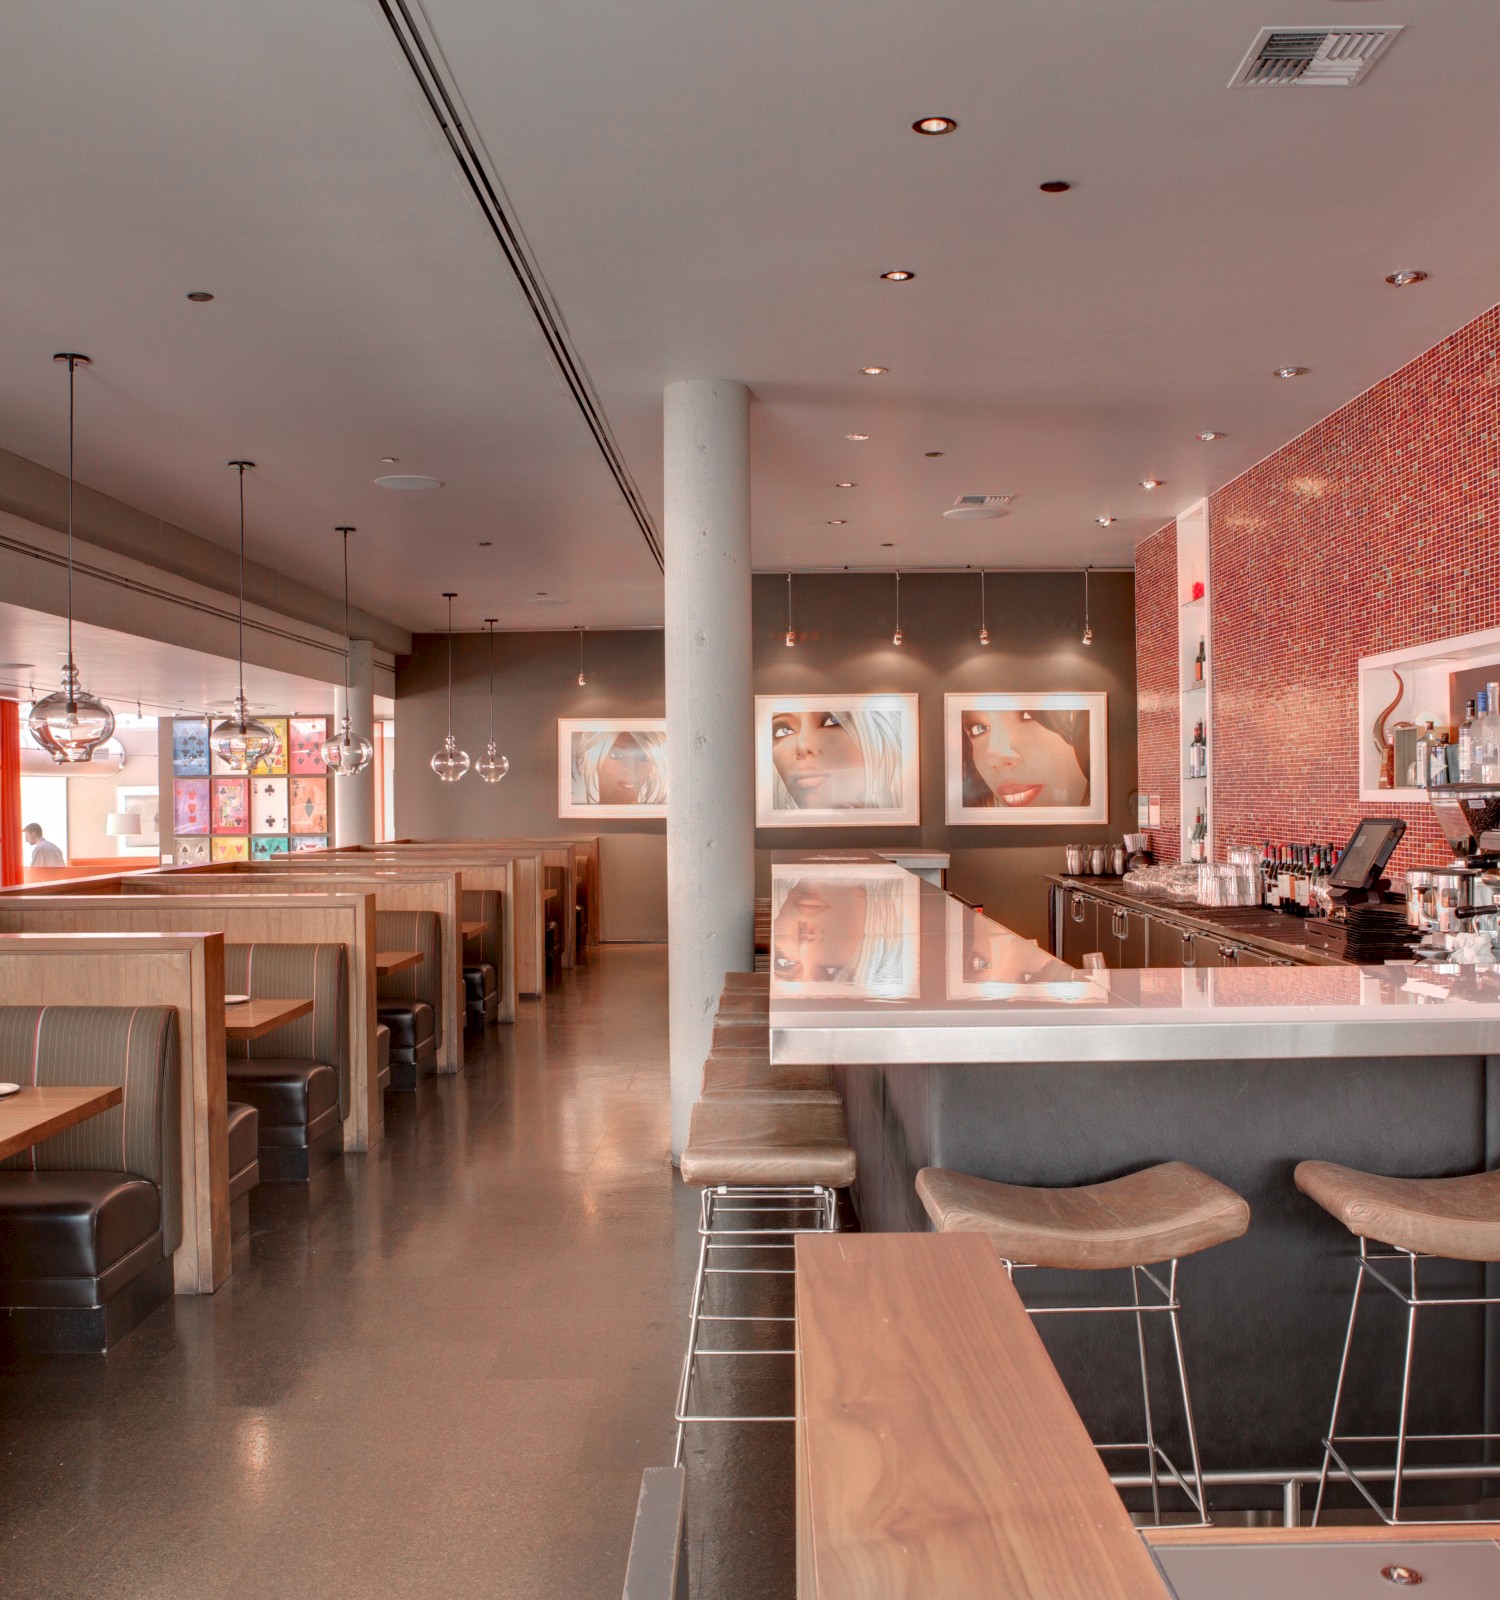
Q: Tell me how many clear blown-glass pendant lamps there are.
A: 5